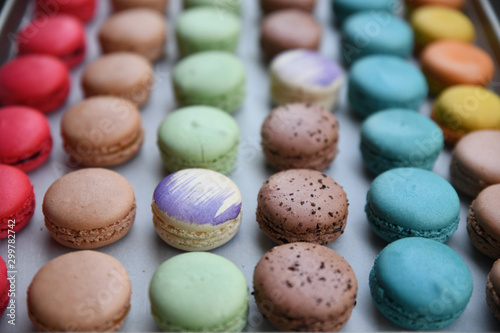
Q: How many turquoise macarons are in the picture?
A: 6